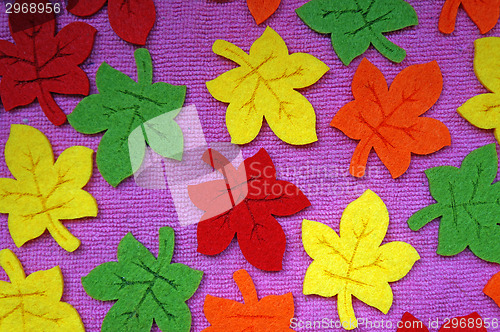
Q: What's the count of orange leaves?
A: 5